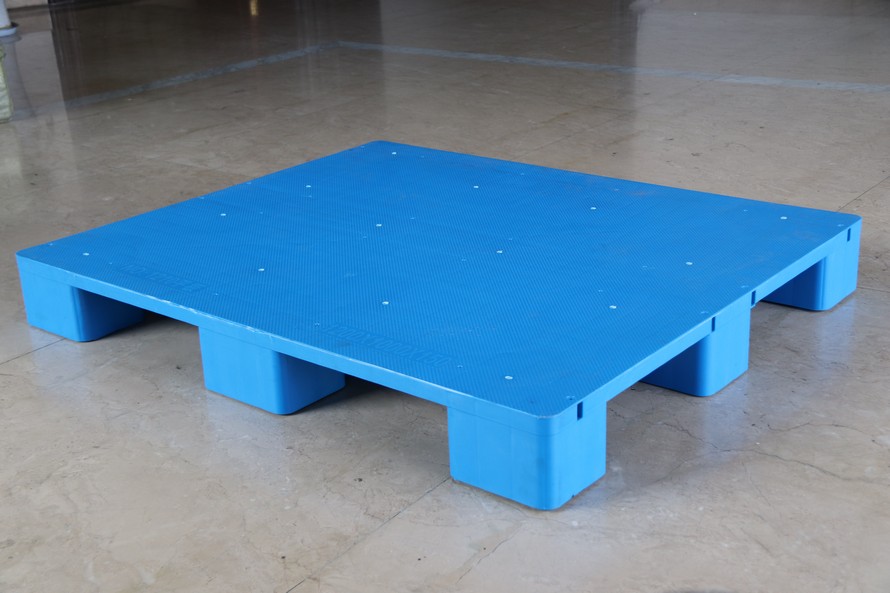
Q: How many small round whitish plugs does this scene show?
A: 14